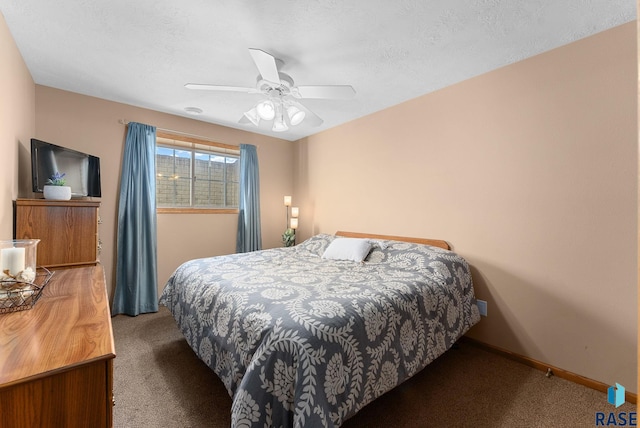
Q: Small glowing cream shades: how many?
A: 3